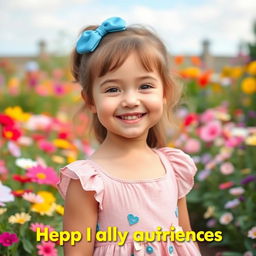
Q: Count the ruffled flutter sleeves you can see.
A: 2